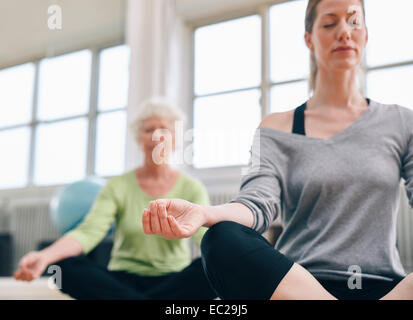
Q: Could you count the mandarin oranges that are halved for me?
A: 0